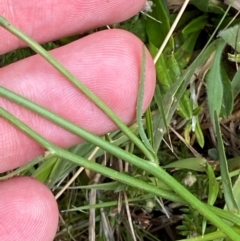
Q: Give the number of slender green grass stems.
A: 3